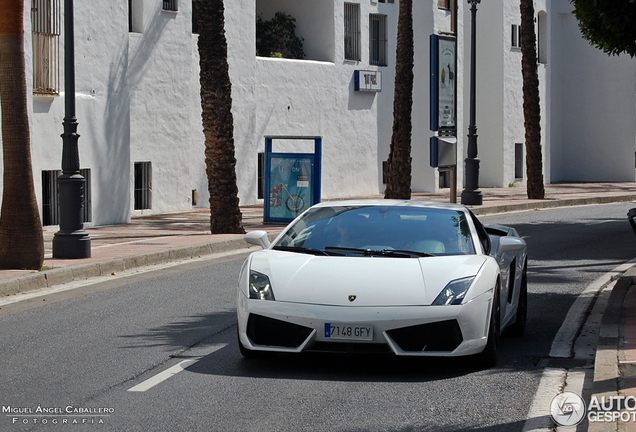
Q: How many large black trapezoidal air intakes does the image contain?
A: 2